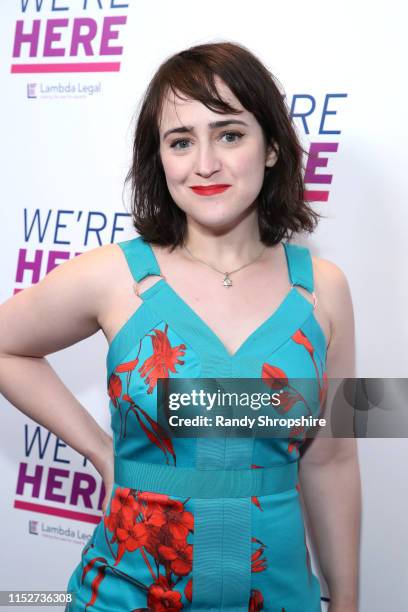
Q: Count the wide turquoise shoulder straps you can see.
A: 2